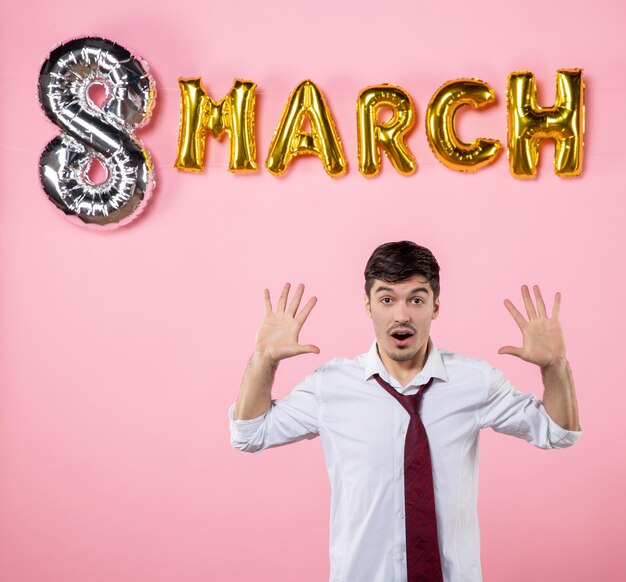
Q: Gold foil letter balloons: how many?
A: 5